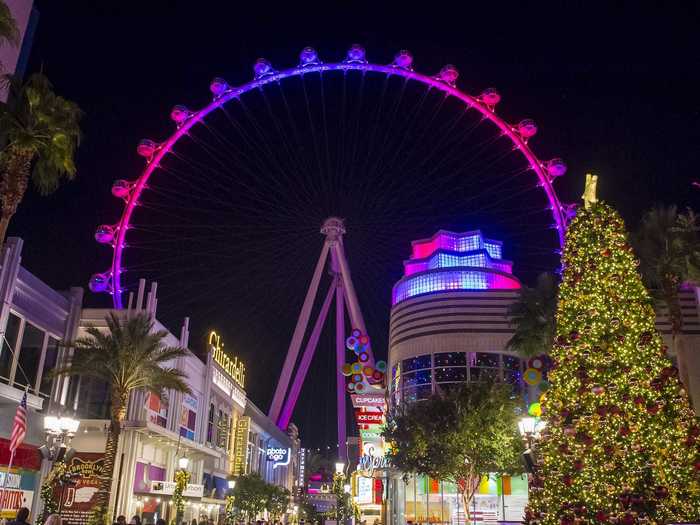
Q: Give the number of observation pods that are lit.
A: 15